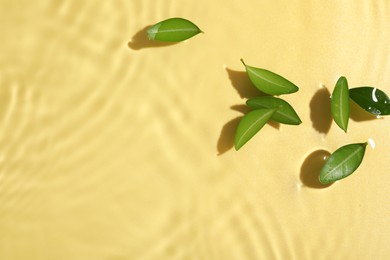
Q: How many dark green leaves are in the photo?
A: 1